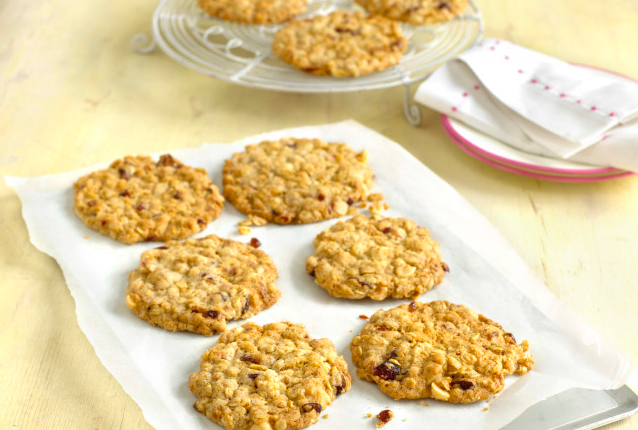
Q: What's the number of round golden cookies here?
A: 9